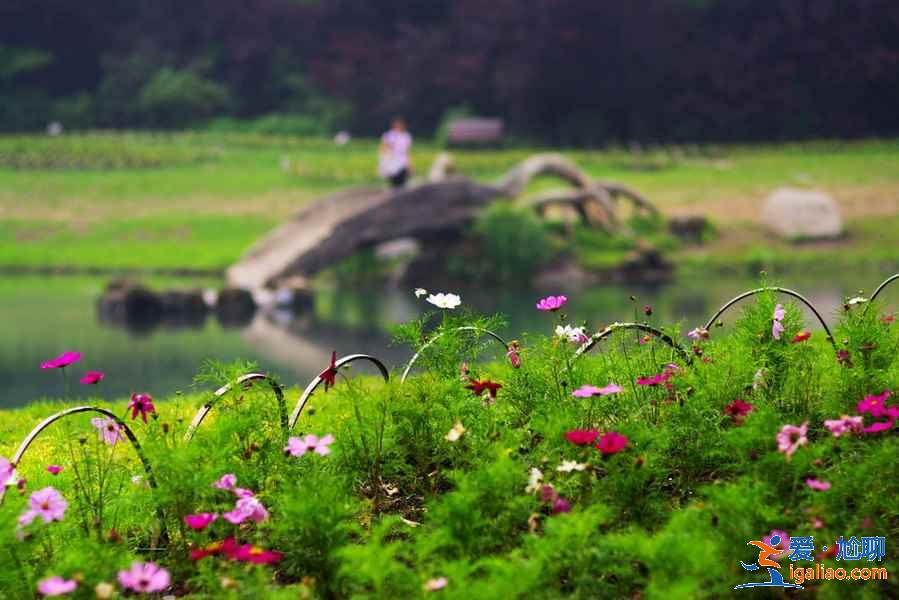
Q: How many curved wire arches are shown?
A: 7